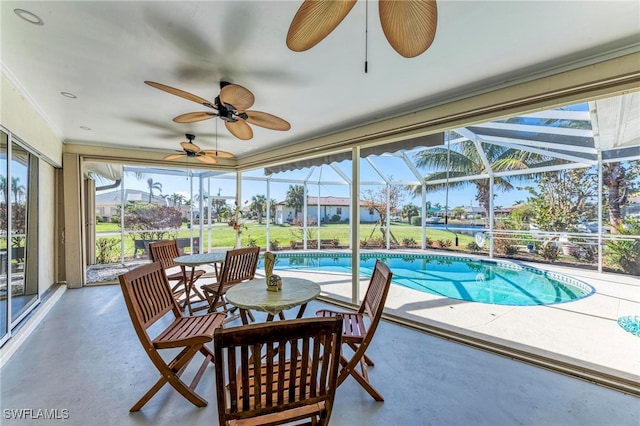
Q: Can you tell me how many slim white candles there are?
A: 0